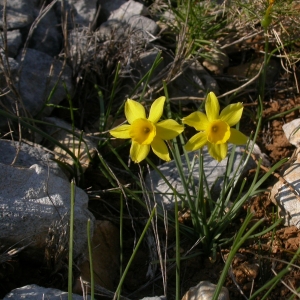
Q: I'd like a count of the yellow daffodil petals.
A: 12